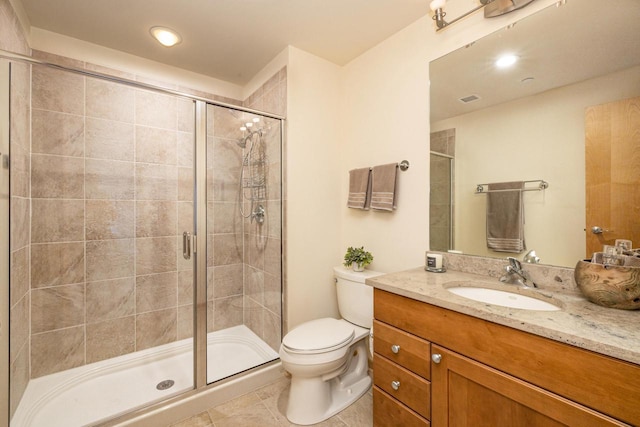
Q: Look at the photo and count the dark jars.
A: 0